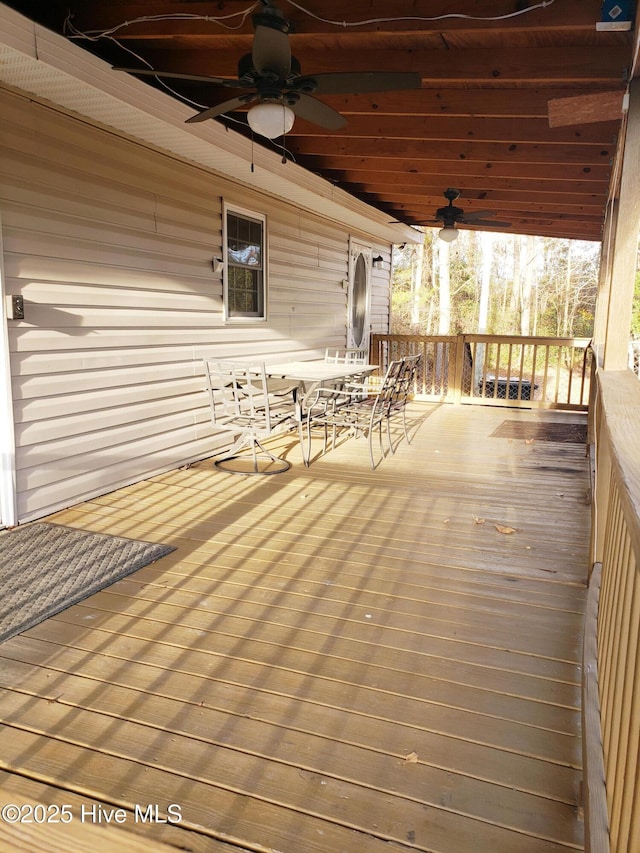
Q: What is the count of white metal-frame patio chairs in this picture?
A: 4